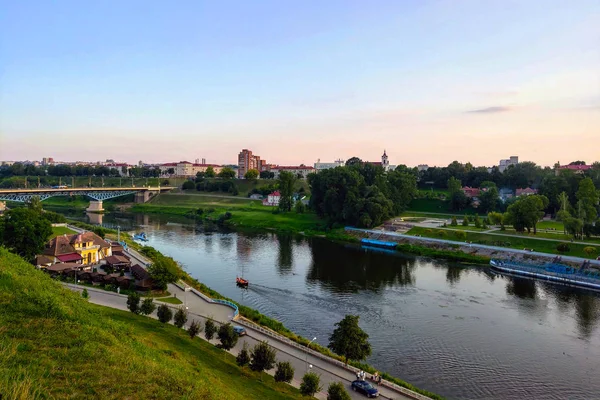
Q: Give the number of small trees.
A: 13